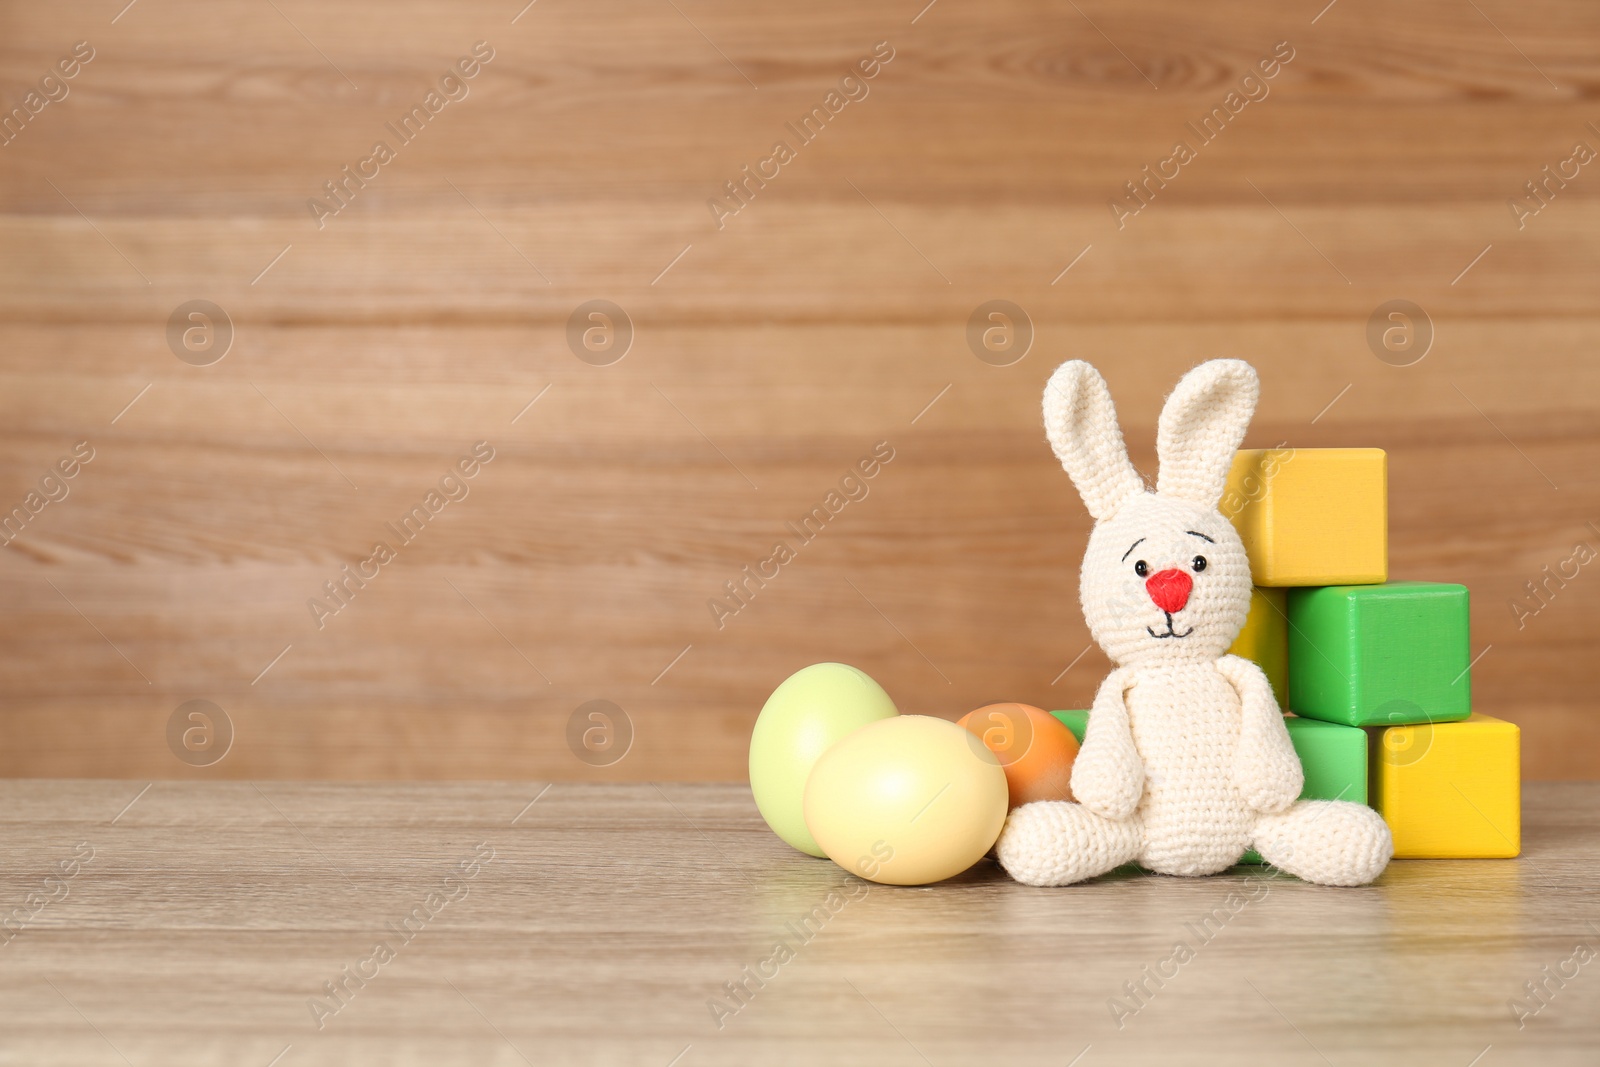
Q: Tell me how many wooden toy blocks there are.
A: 6